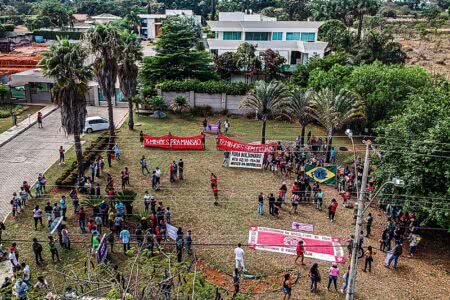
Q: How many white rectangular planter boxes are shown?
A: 0